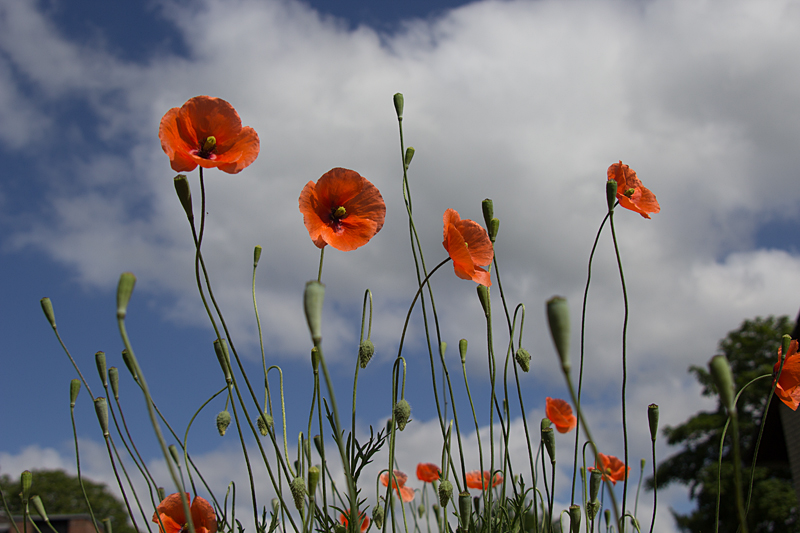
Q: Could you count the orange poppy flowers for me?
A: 12